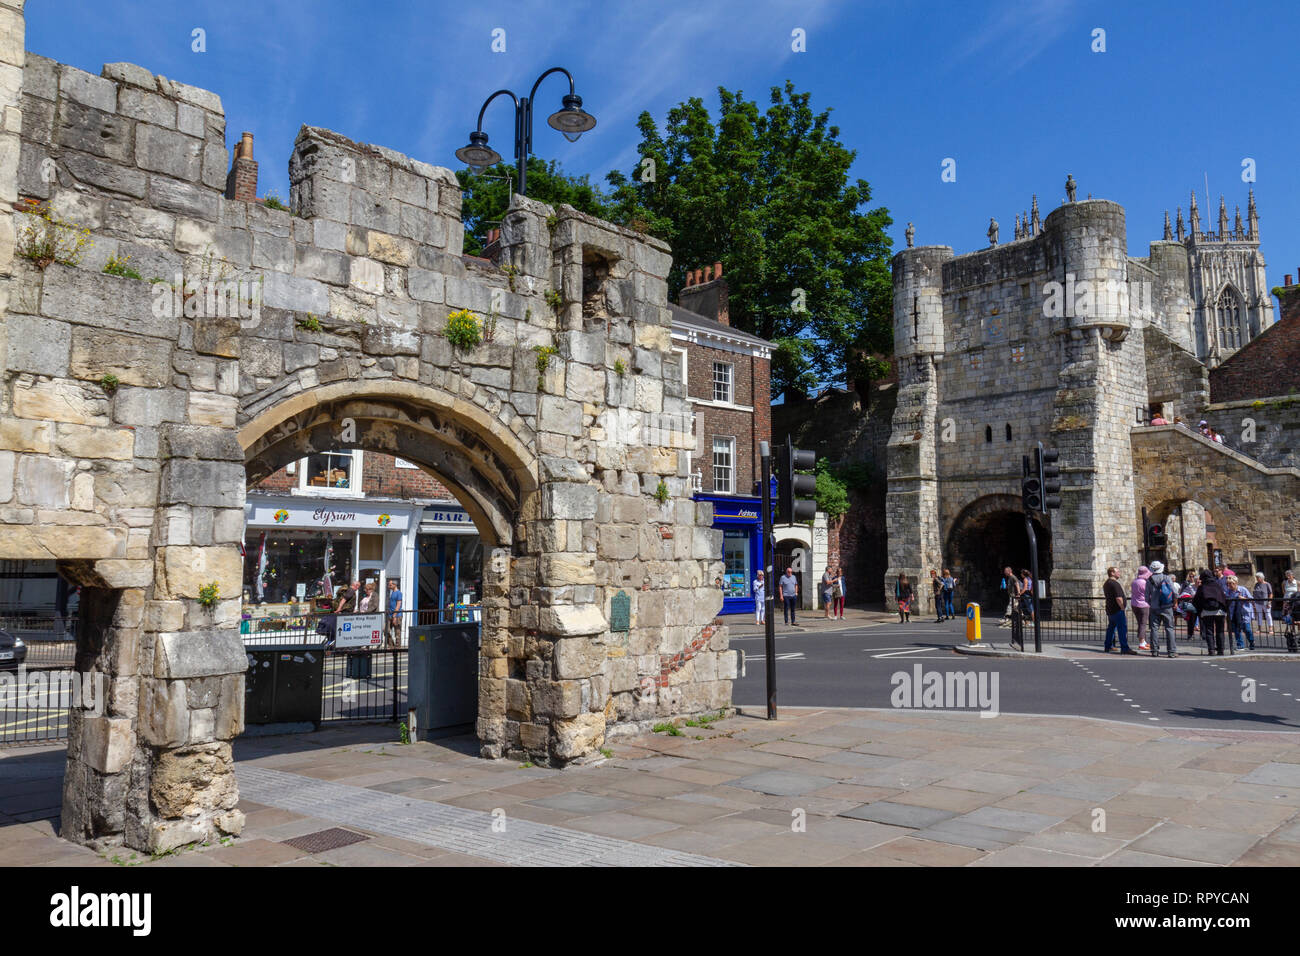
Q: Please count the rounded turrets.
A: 3